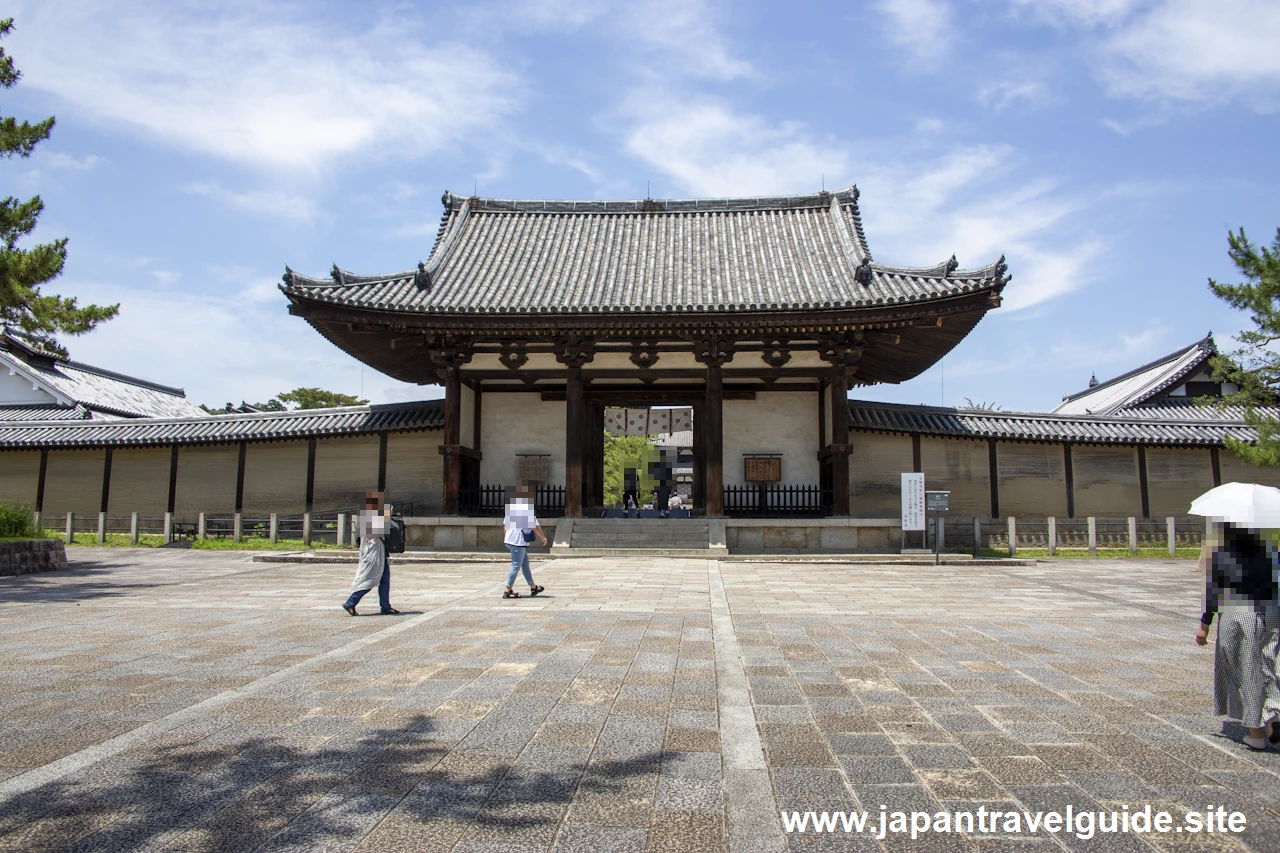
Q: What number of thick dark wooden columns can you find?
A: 4